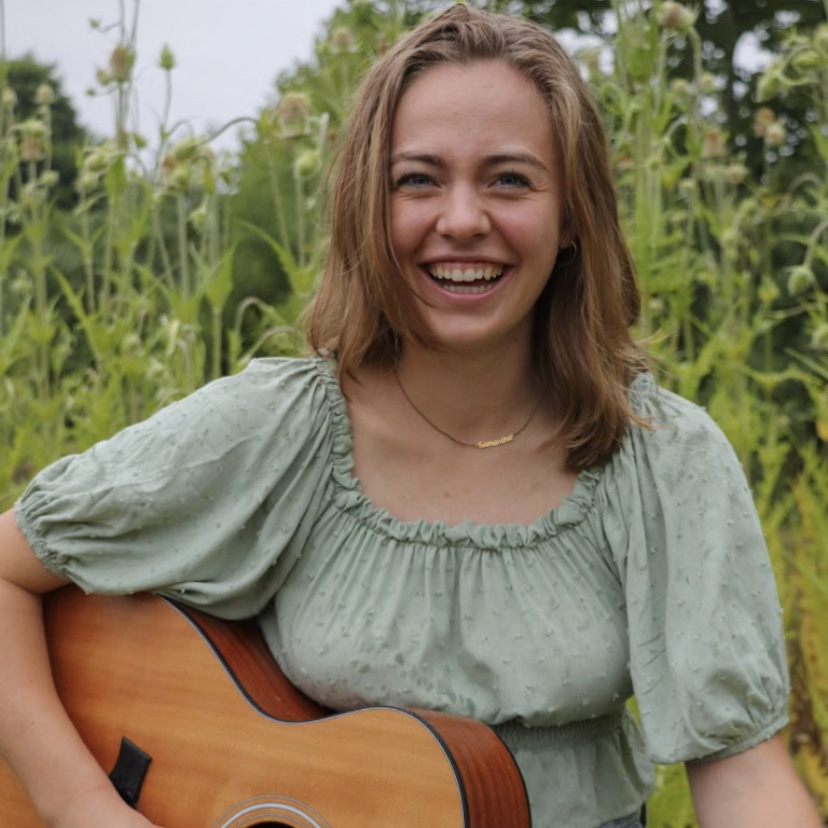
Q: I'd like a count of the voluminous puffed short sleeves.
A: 2